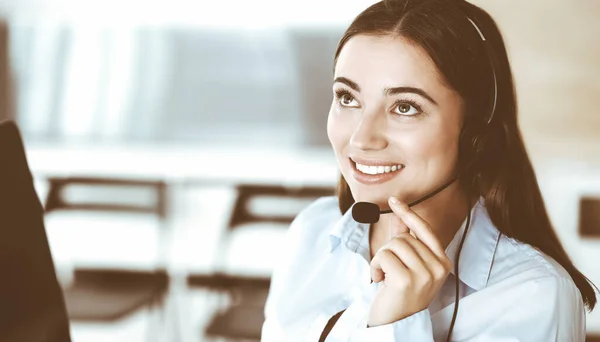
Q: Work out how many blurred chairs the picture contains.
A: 2